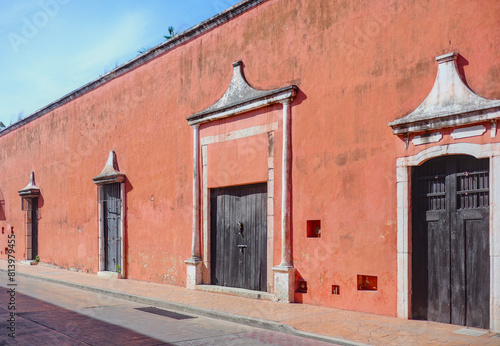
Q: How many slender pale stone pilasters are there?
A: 2